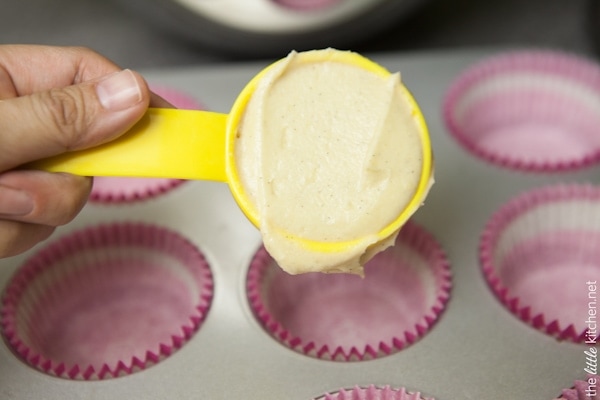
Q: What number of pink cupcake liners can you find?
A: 7